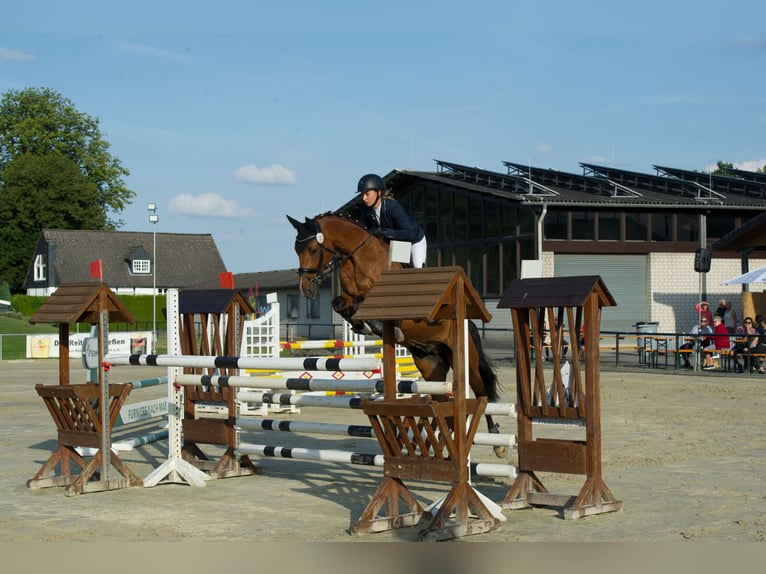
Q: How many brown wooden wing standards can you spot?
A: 4